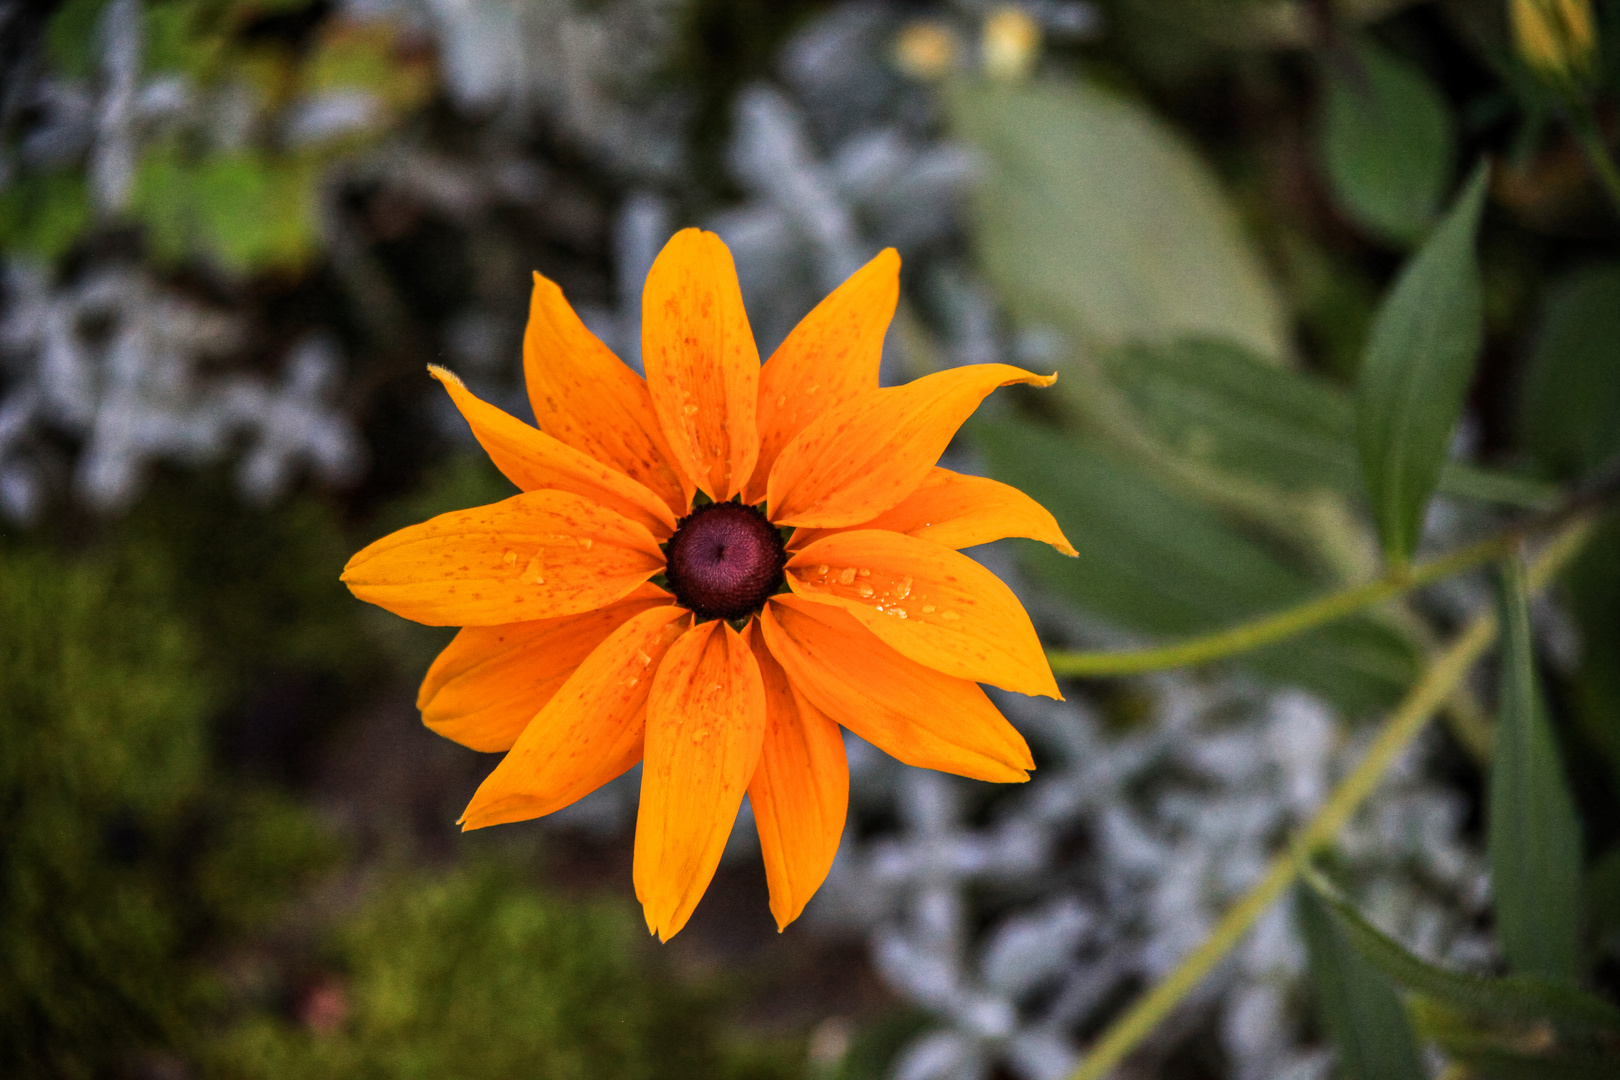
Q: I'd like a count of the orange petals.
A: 13